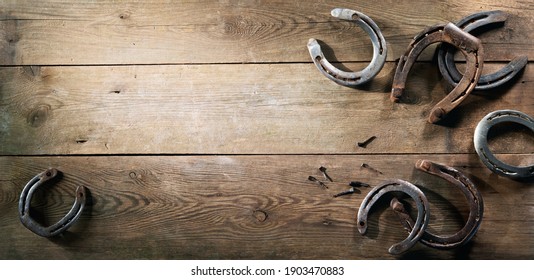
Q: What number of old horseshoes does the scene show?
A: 7